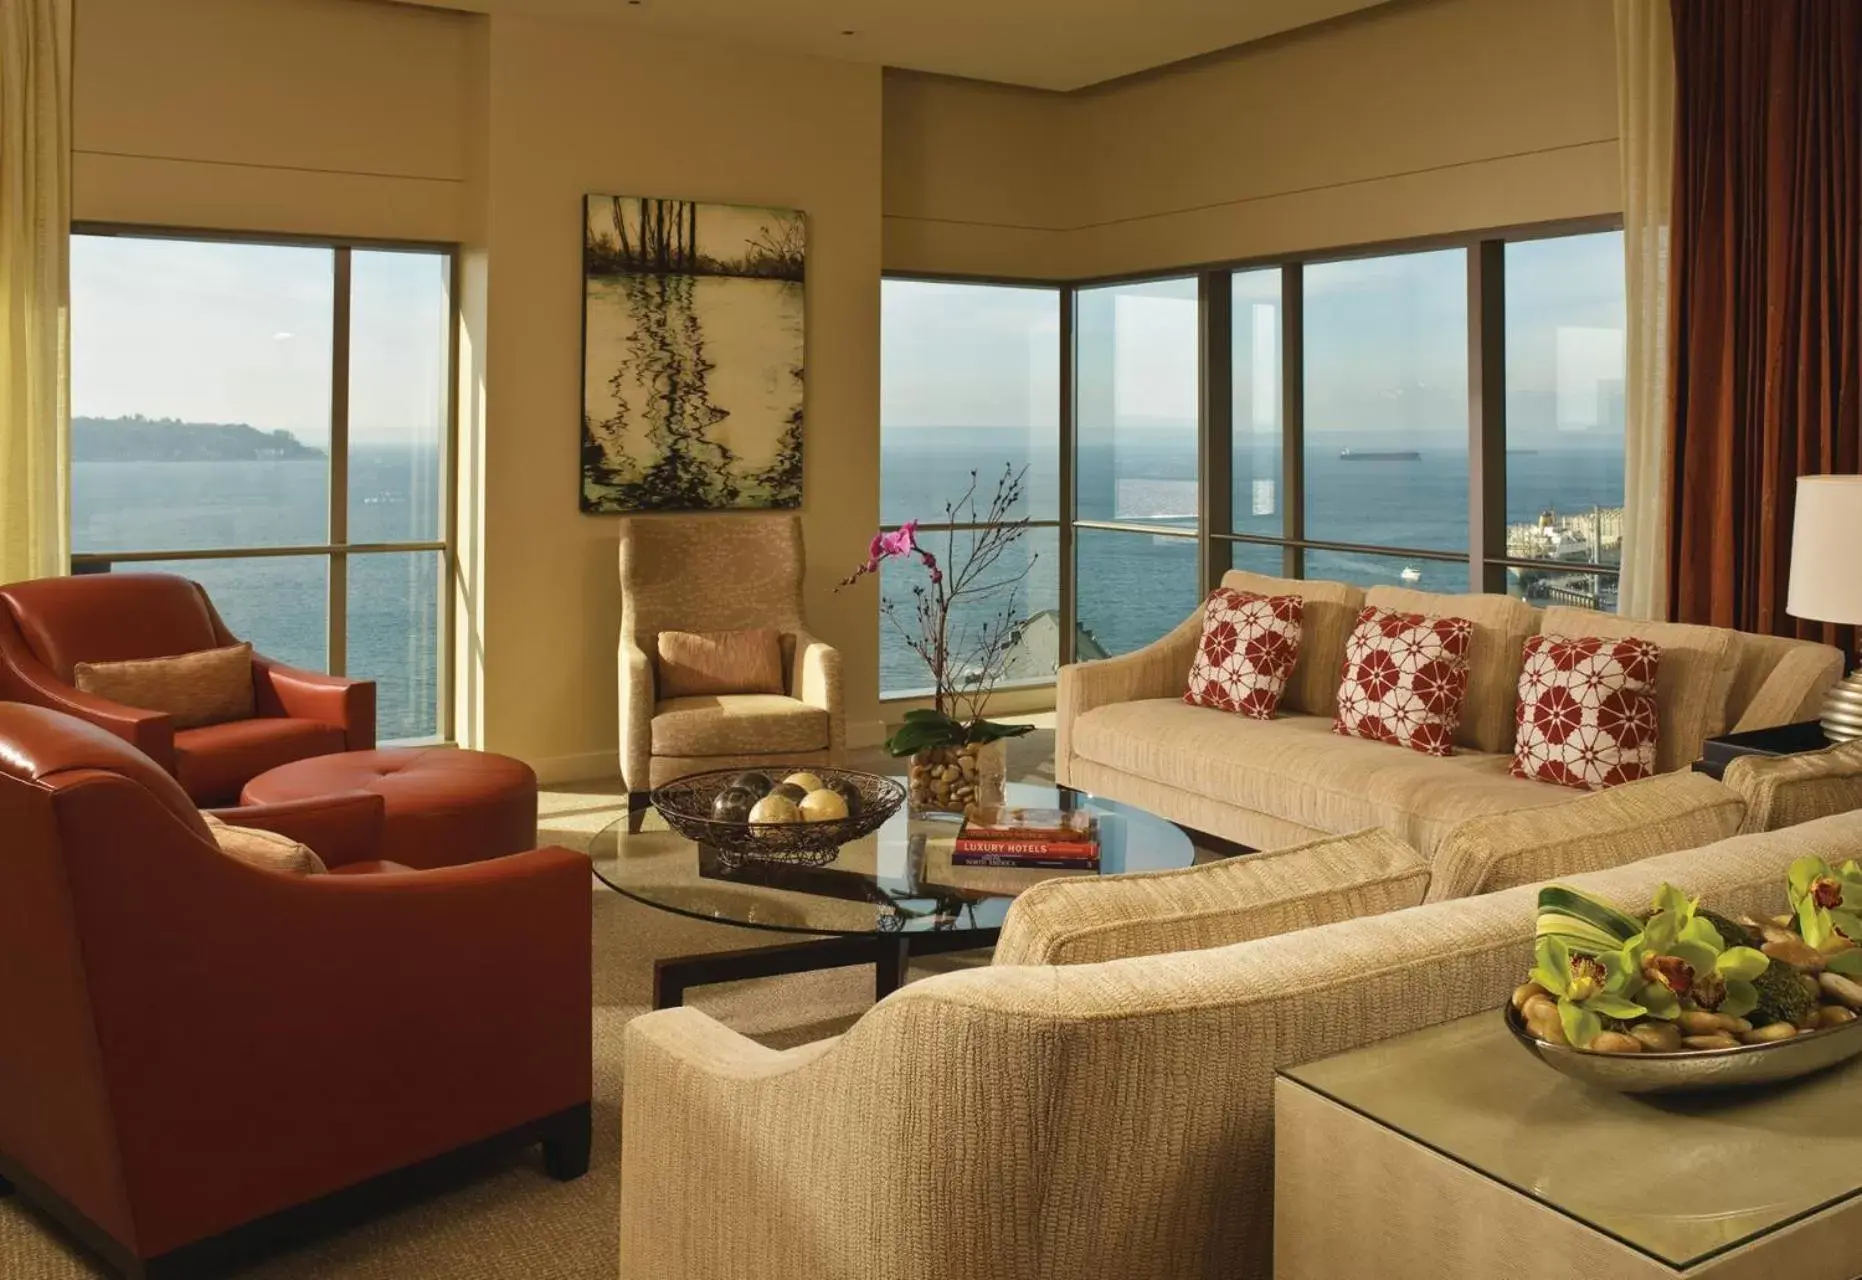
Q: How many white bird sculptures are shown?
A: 0